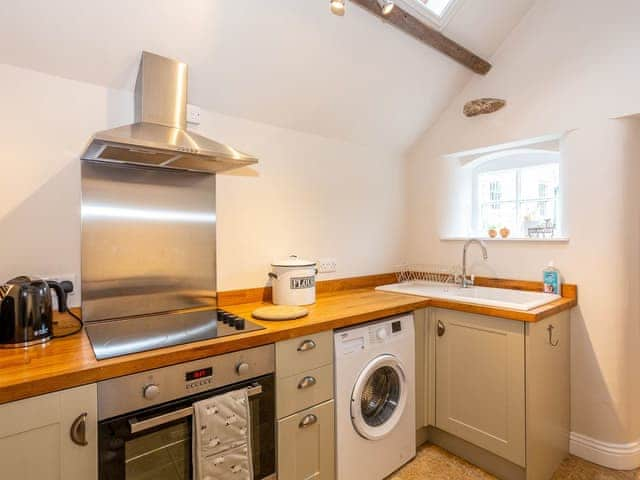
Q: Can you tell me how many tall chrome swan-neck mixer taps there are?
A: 1